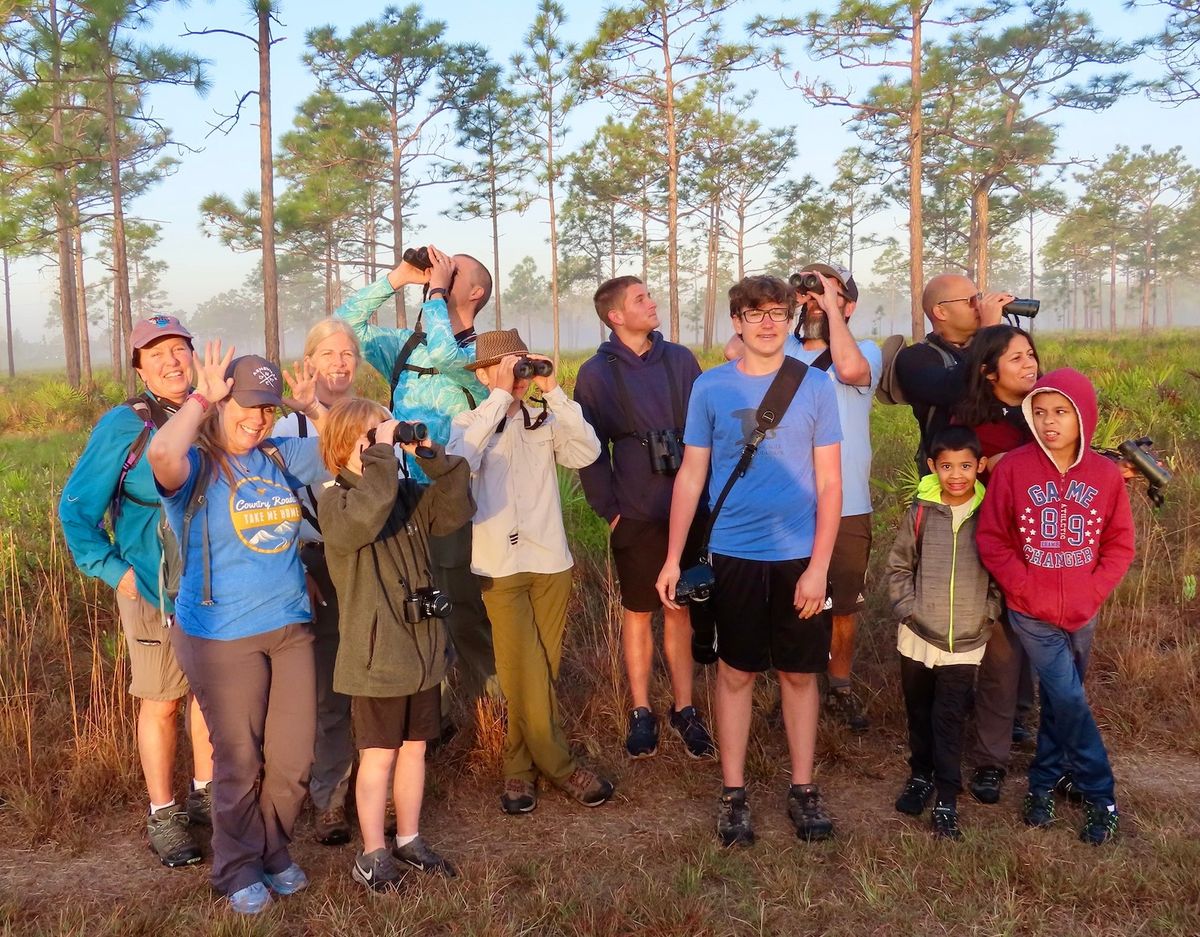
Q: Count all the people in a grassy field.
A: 13